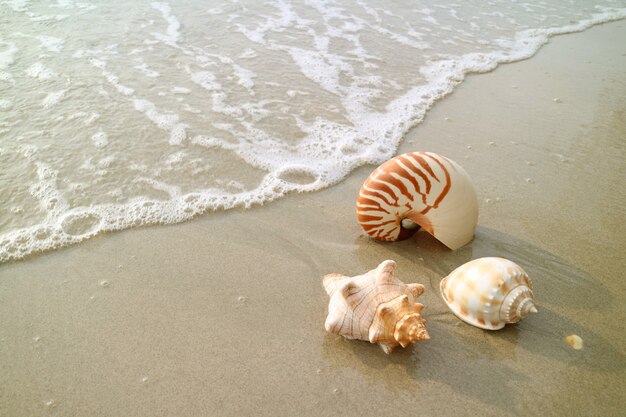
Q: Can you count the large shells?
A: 3